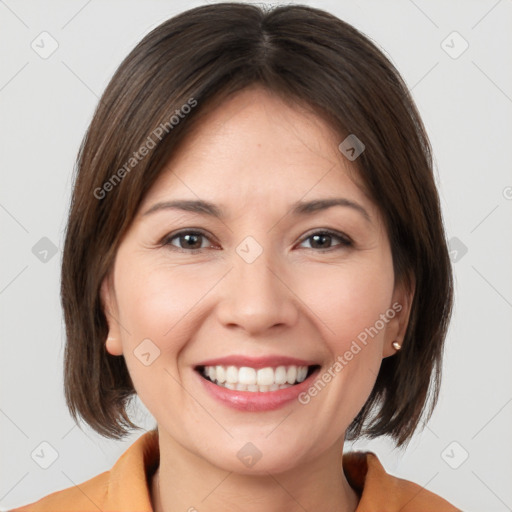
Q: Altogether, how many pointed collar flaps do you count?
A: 2